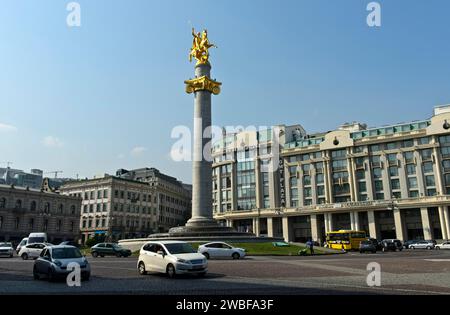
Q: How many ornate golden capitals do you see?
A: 1